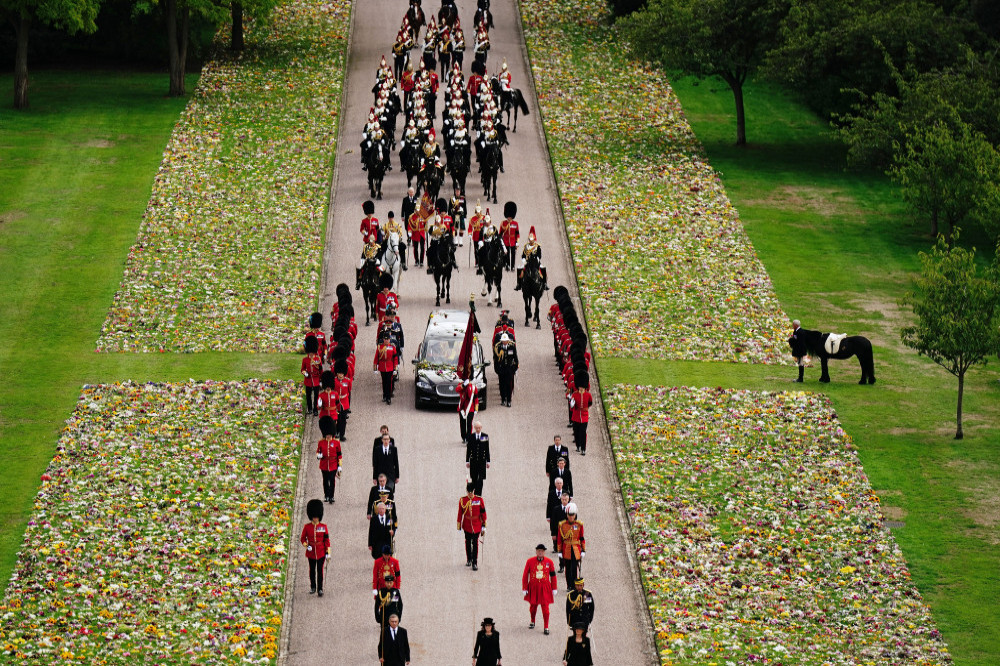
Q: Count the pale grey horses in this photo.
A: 1